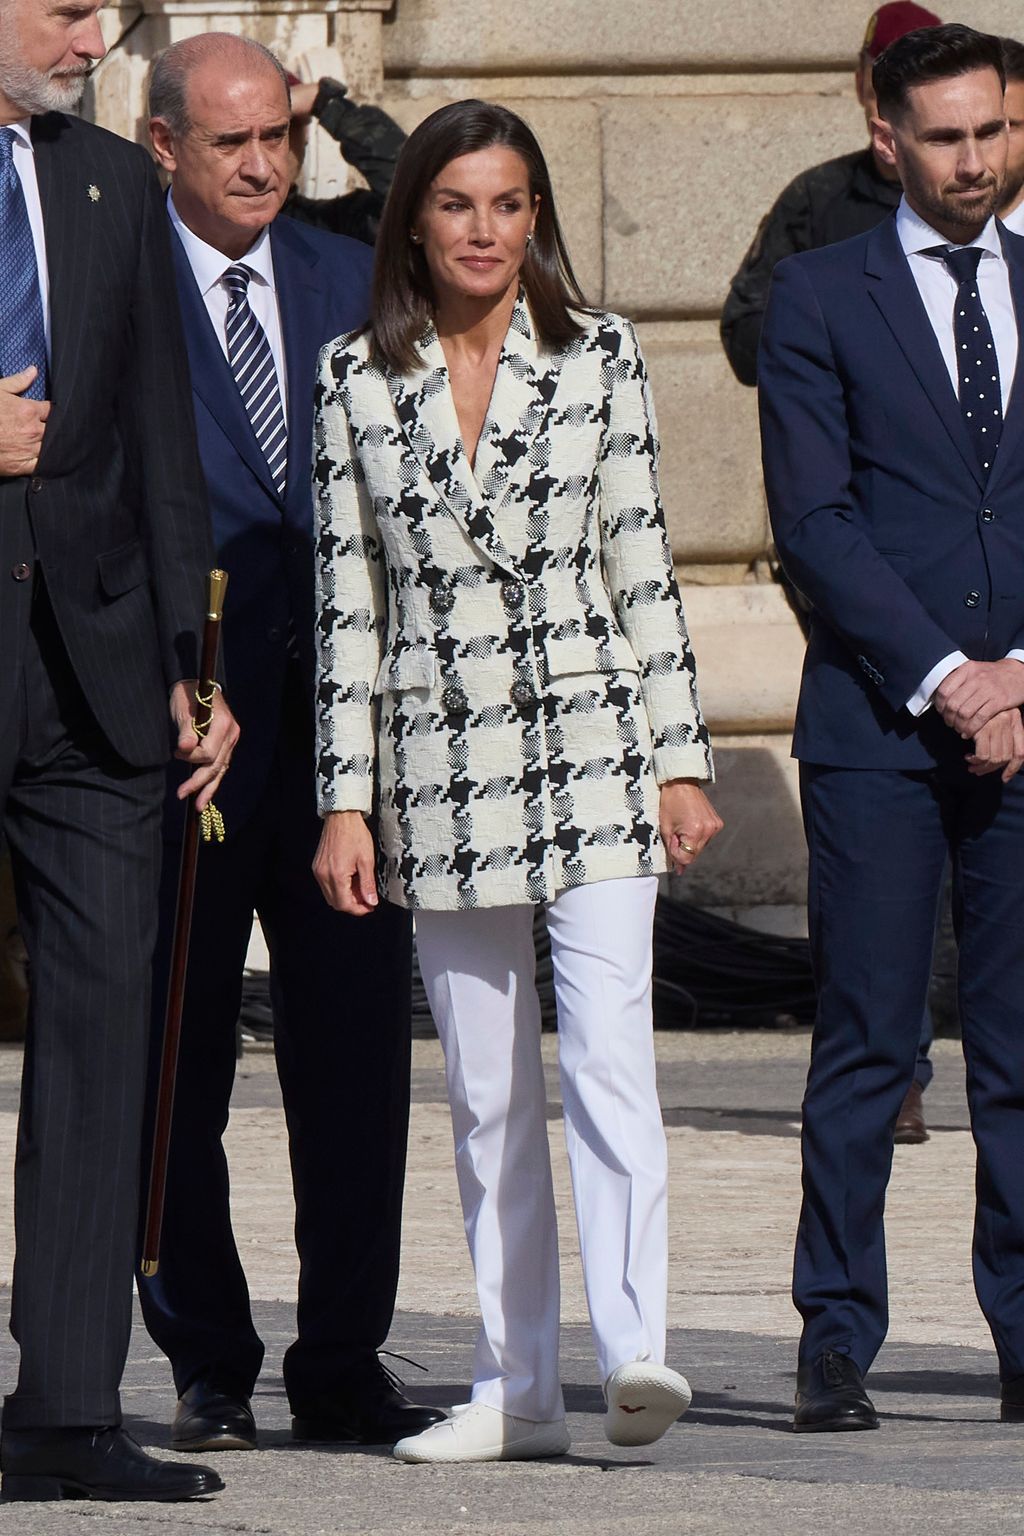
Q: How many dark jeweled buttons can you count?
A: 4